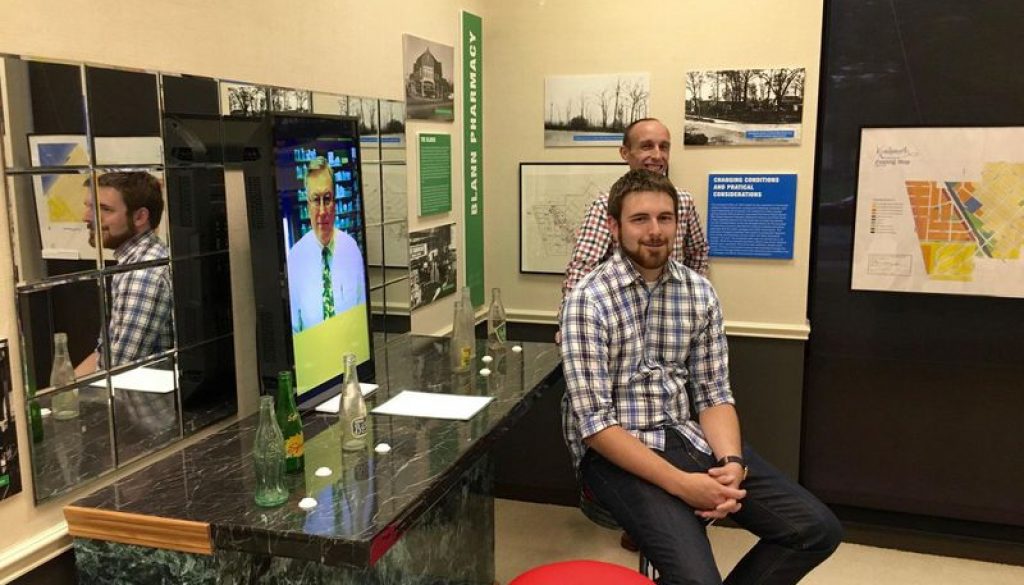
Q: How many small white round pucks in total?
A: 6